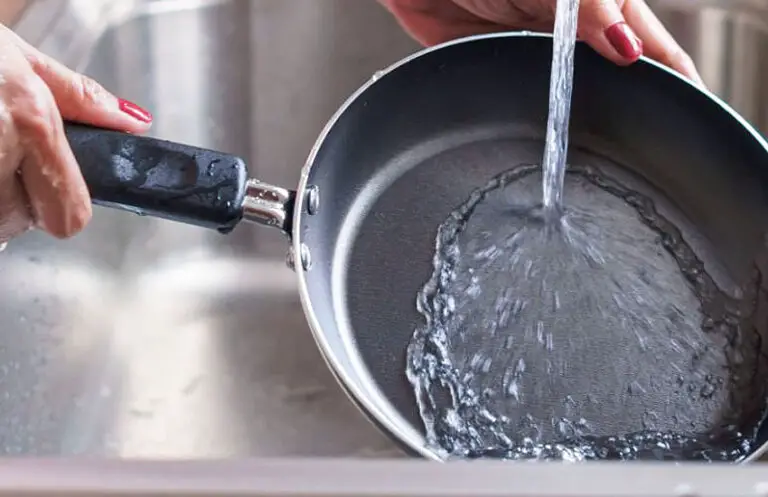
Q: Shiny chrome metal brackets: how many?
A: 1